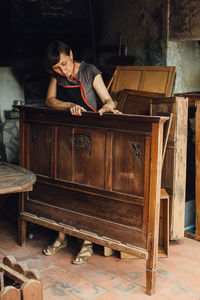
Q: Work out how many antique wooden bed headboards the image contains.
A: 1